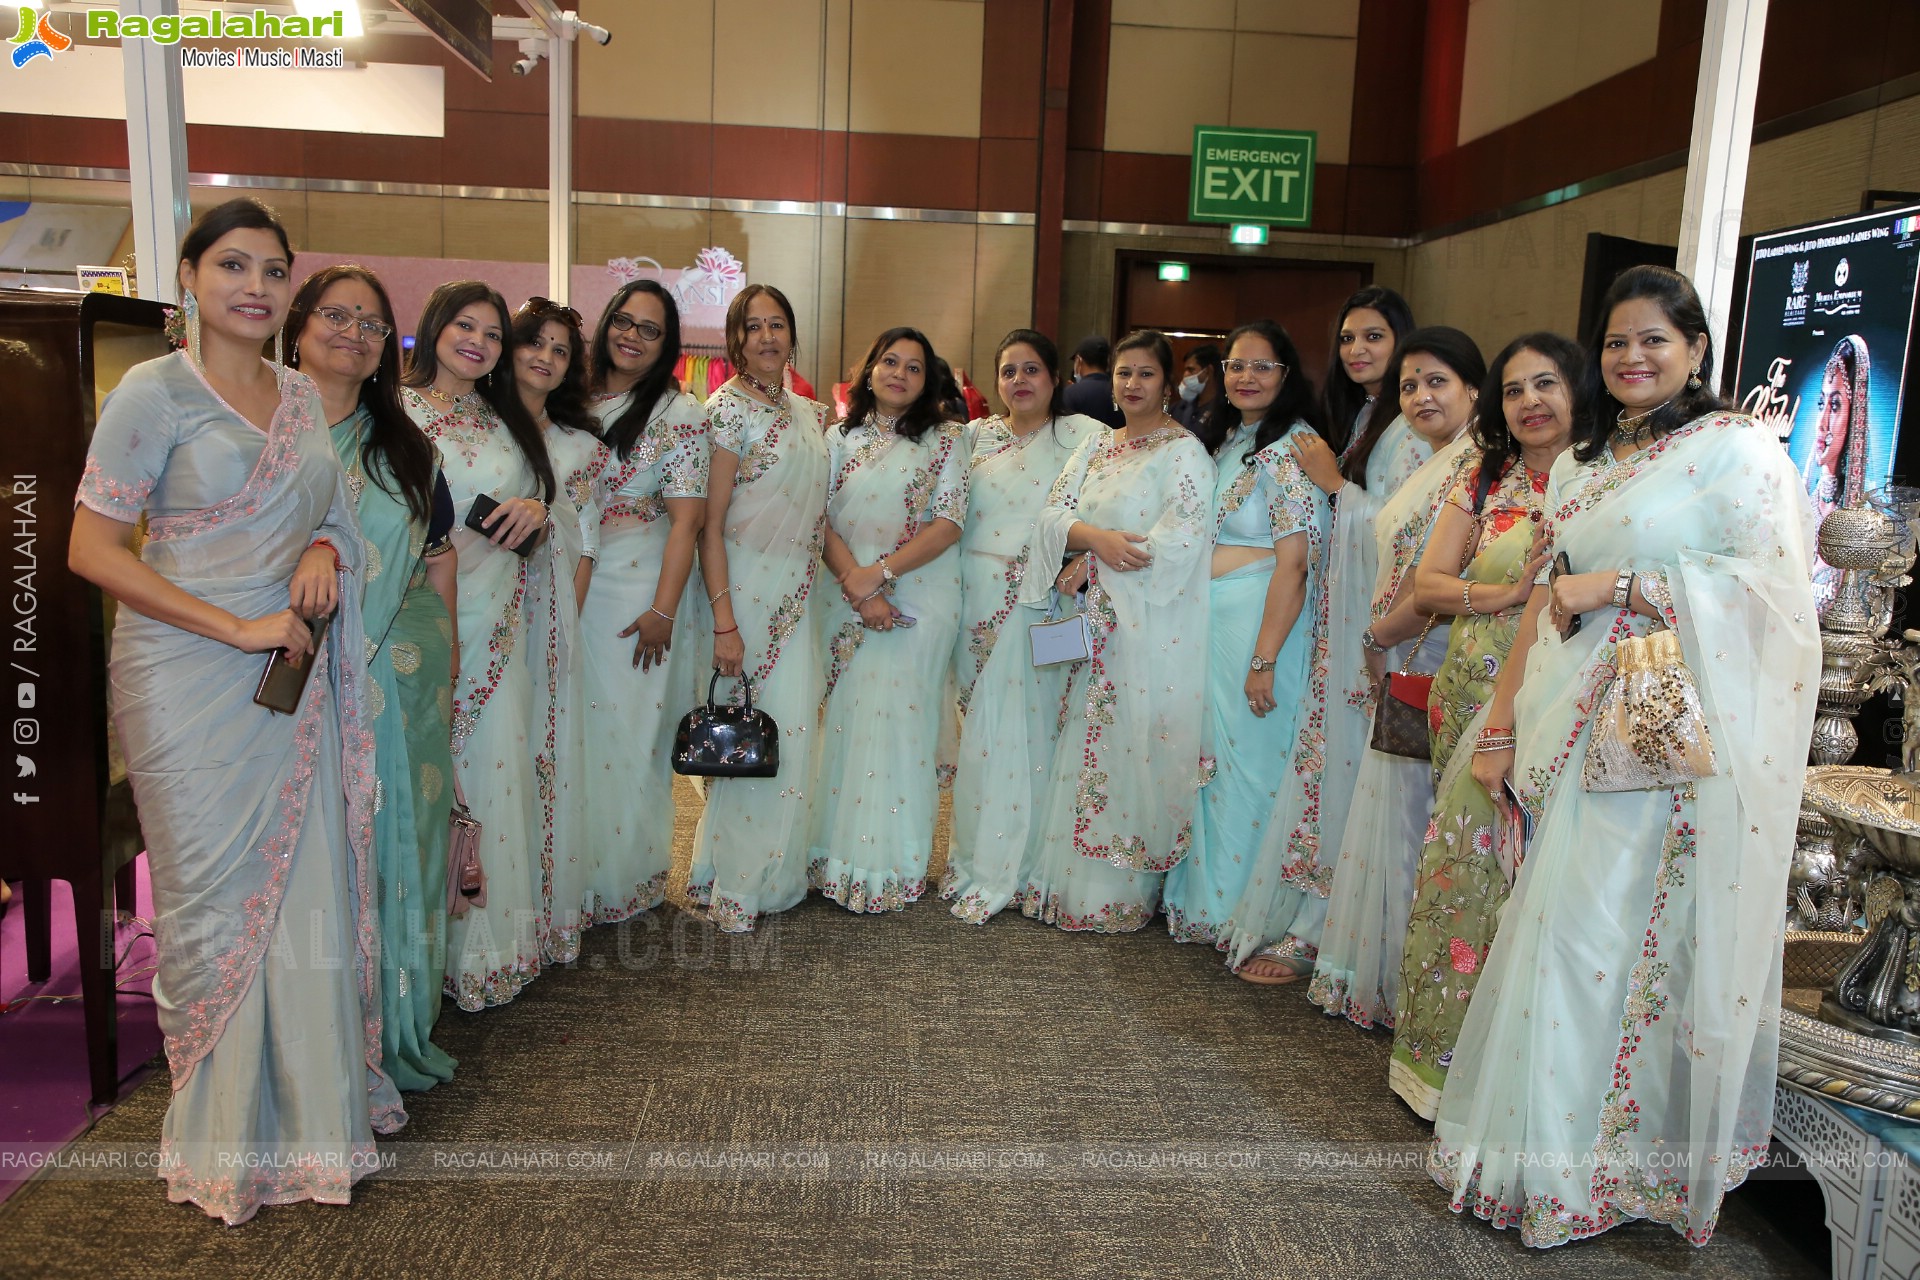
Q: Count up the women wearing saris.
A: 14